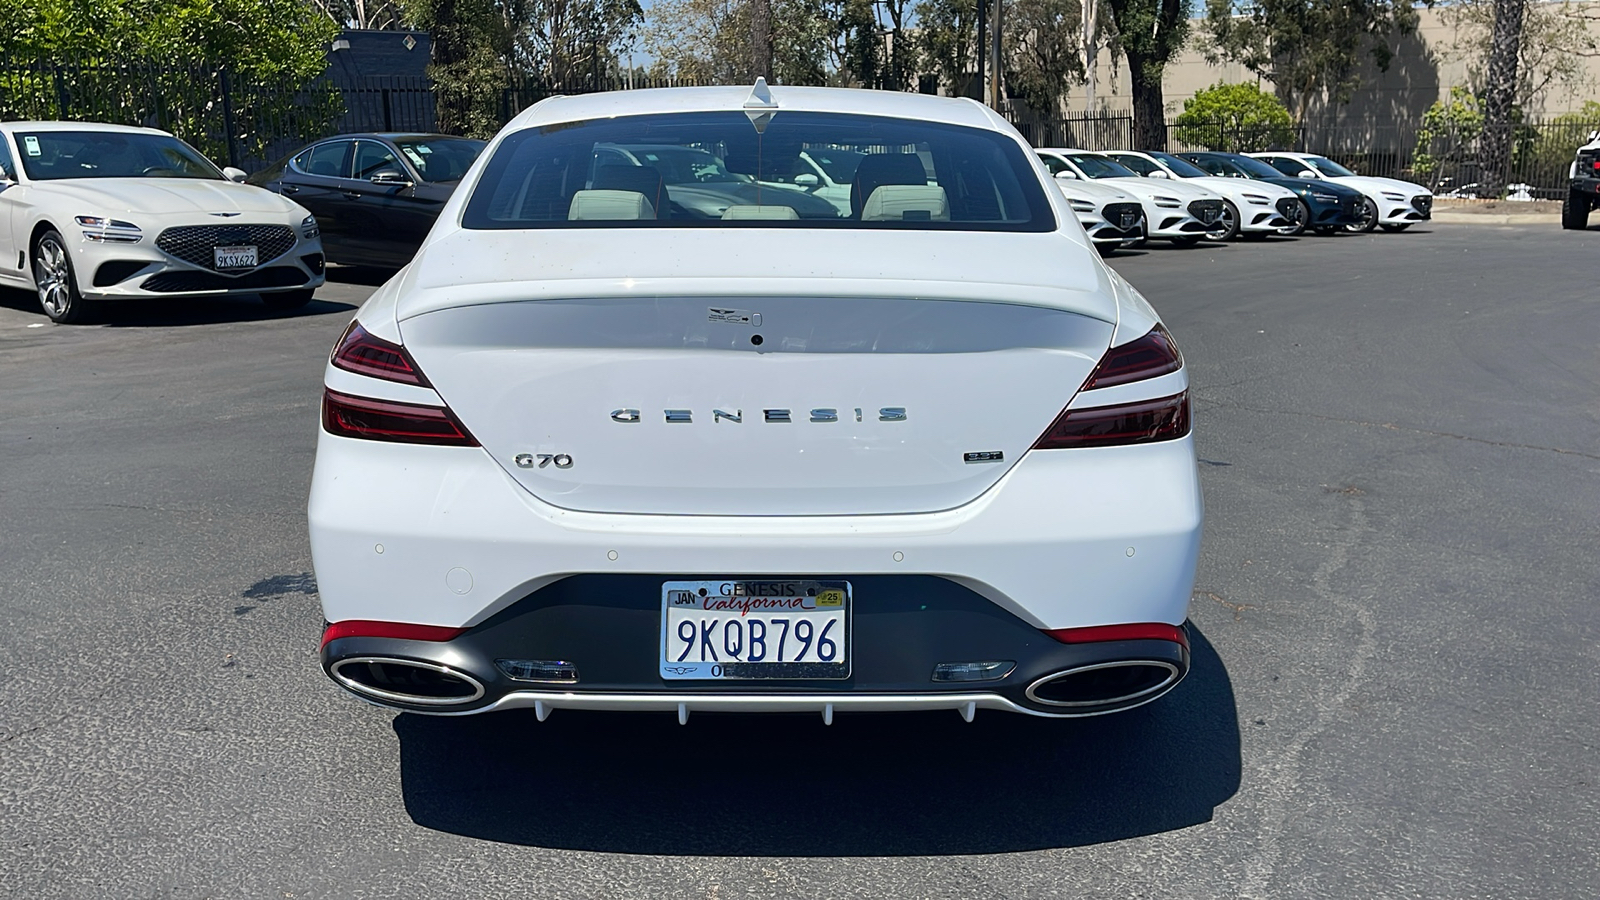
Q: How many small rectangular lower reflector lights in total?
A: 2